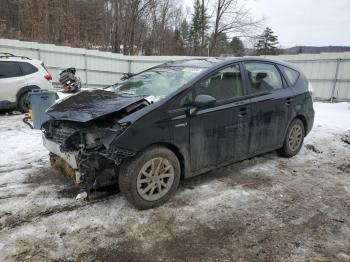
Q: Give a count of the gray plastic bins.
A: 1